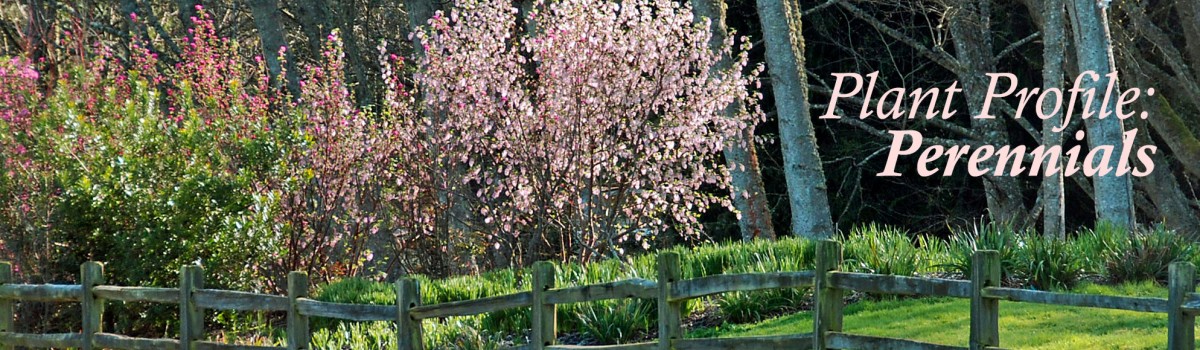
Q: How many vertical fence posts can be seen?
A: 10